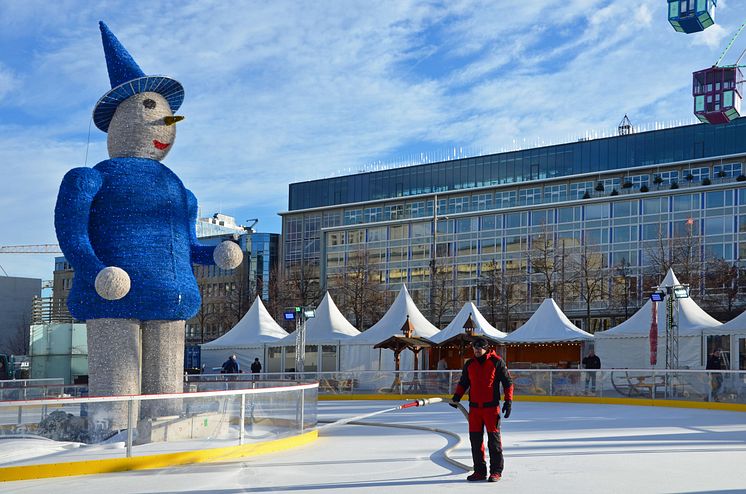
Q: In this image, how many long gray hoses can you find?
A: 1